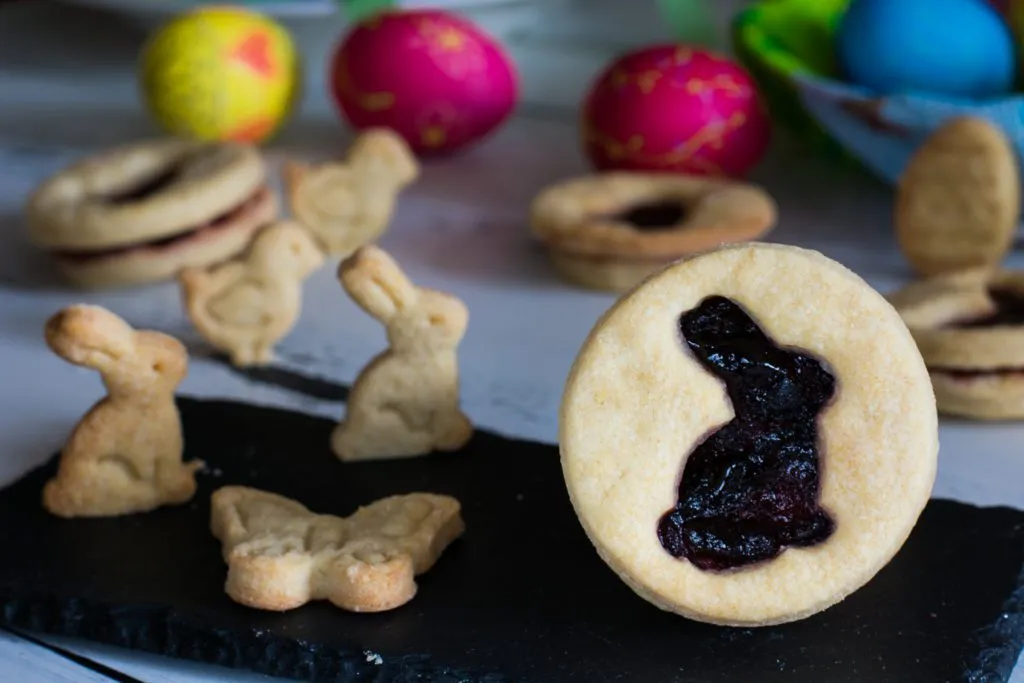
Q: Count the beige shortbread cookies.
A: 10